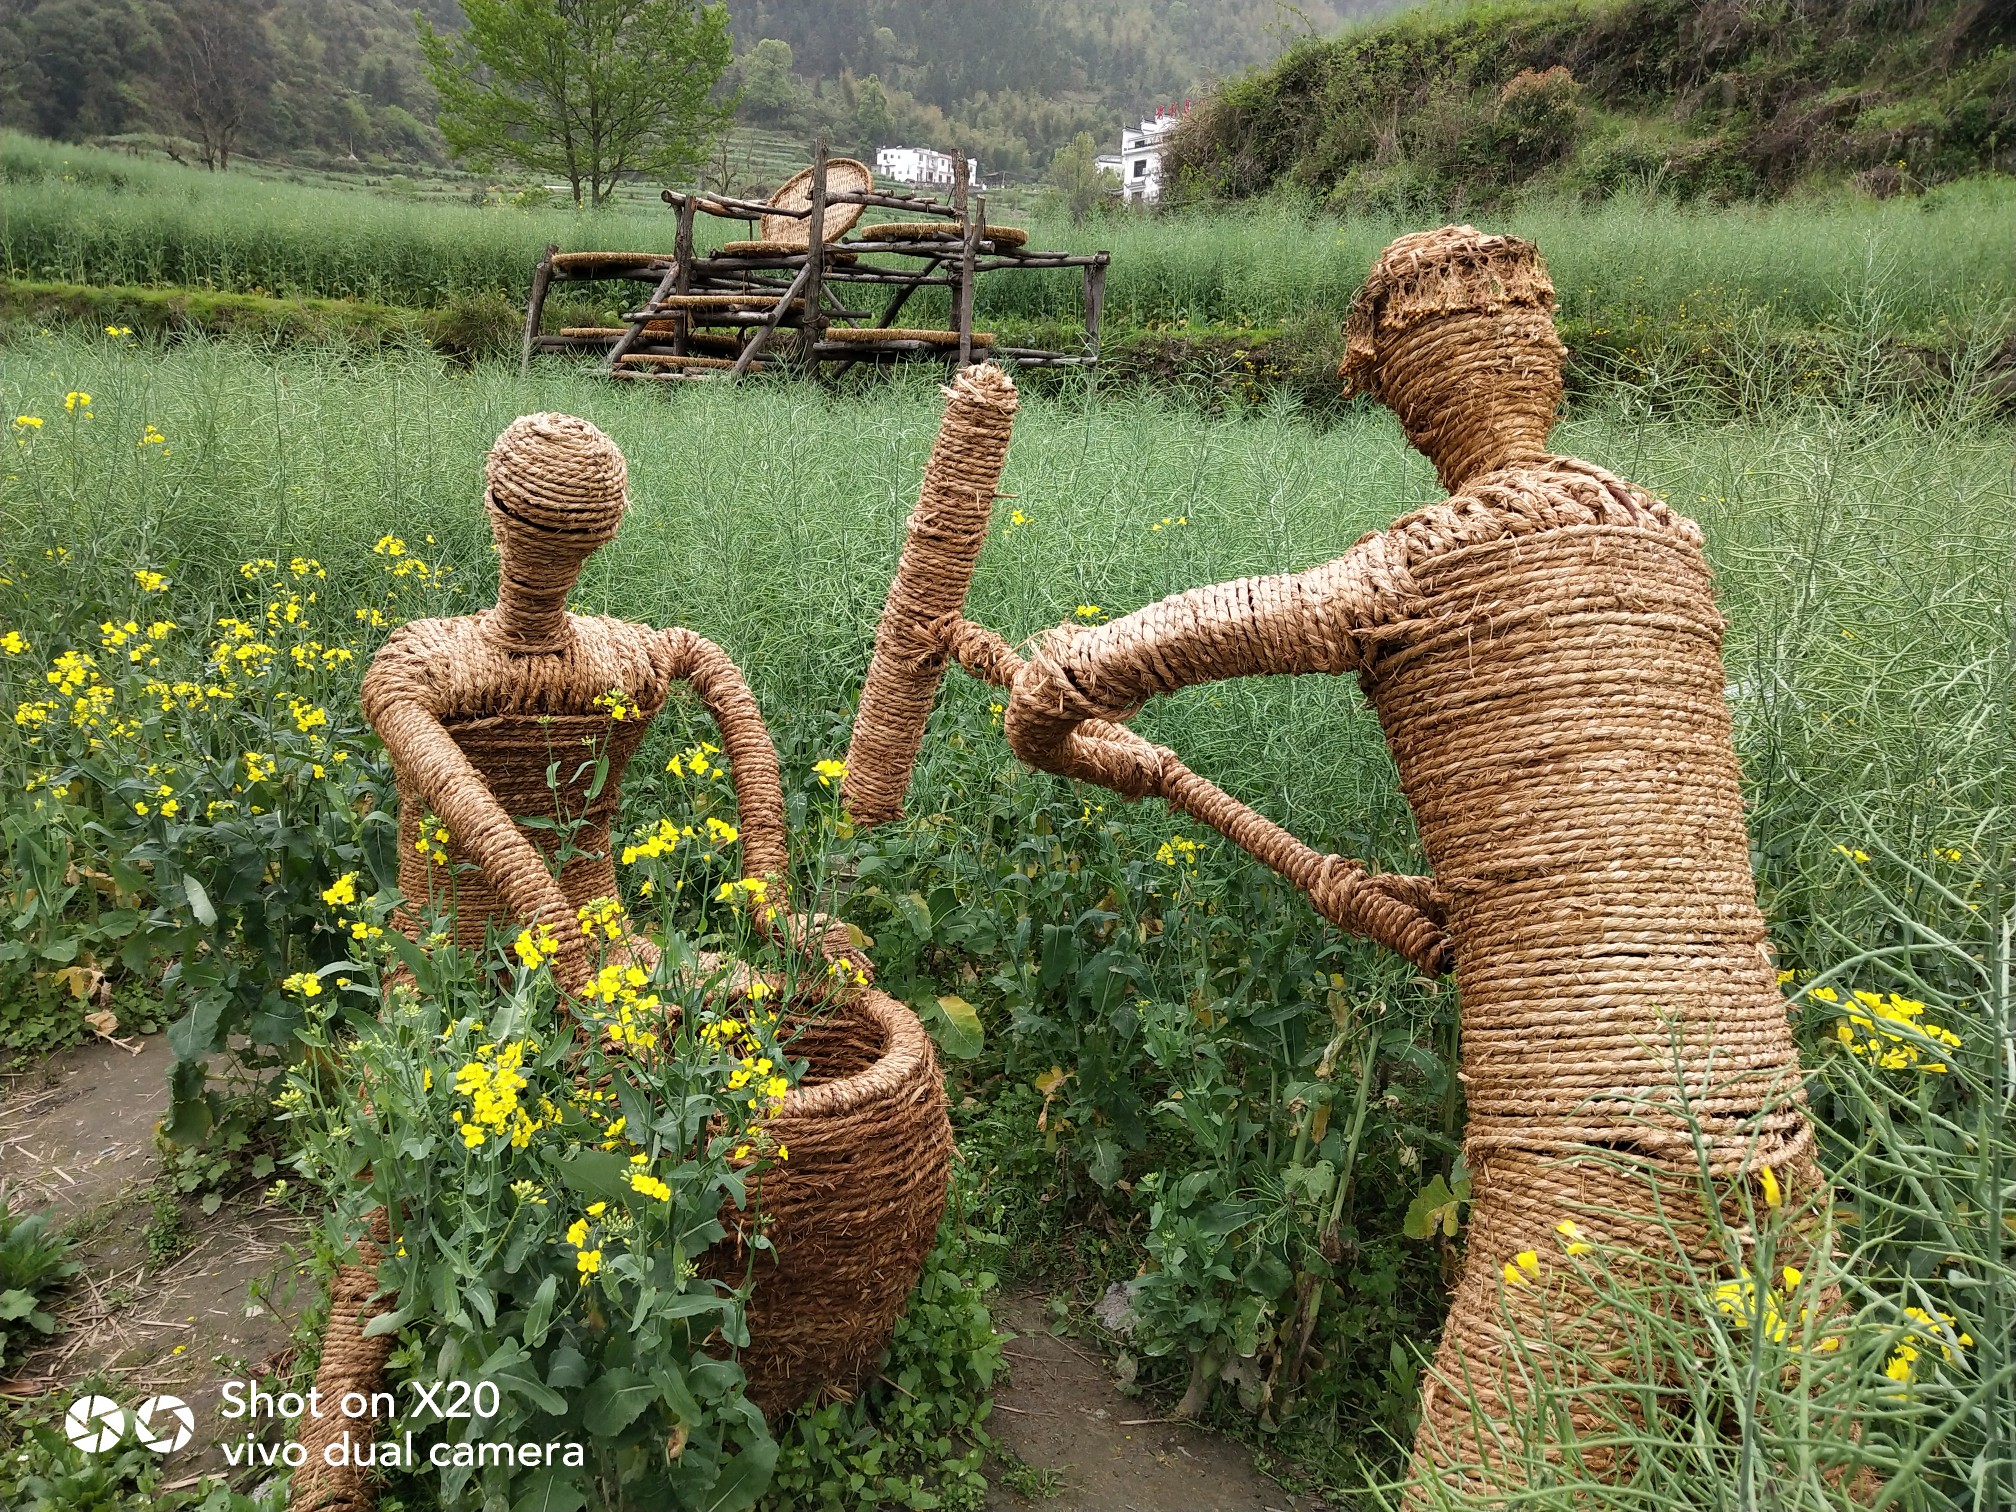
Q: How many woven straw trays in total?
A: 8